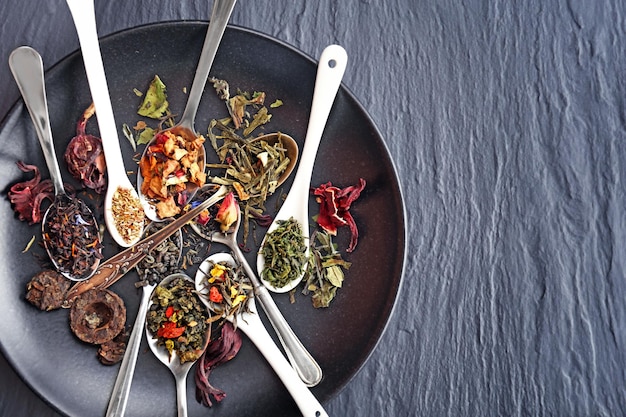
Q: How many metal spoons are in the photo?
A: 6